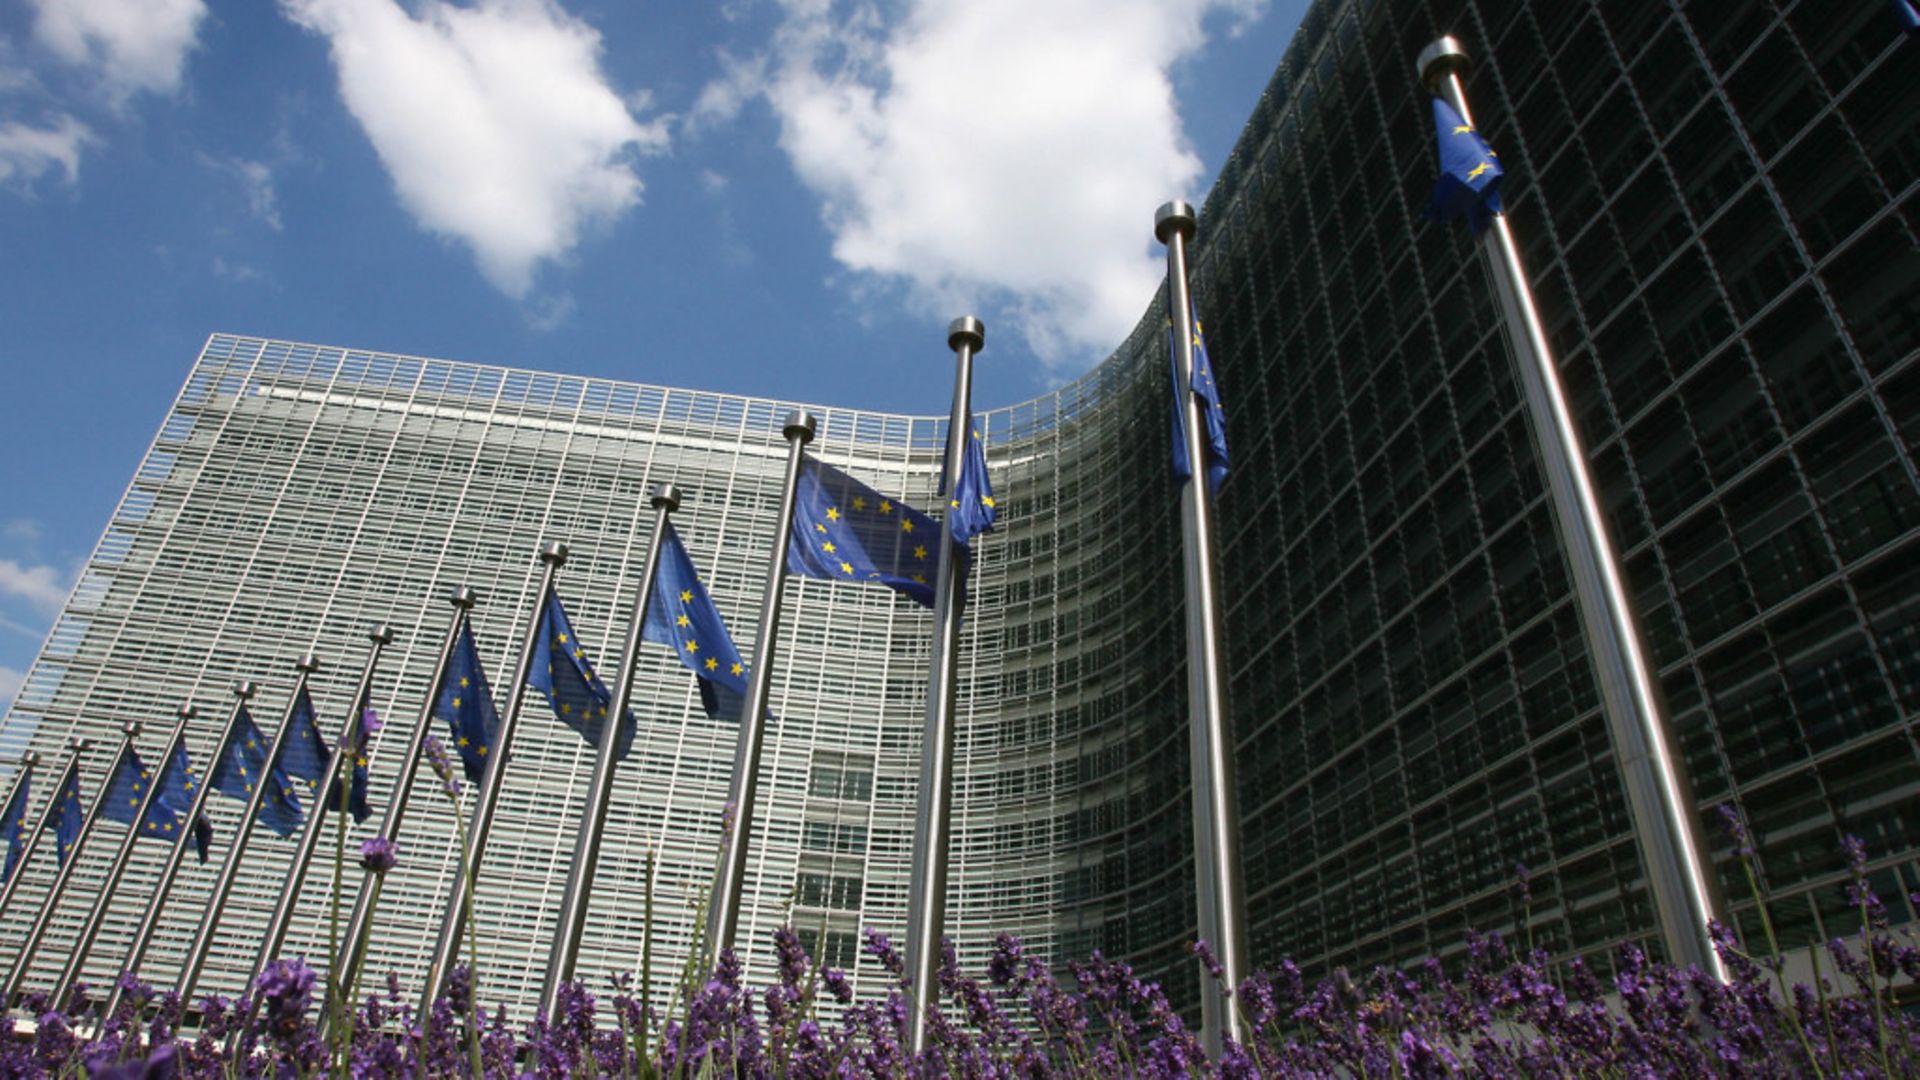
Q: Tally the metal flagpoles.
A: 14